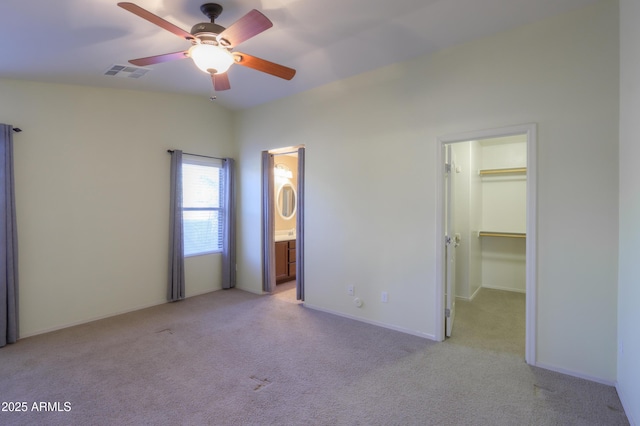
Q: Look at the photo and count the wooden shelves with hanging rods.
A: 2